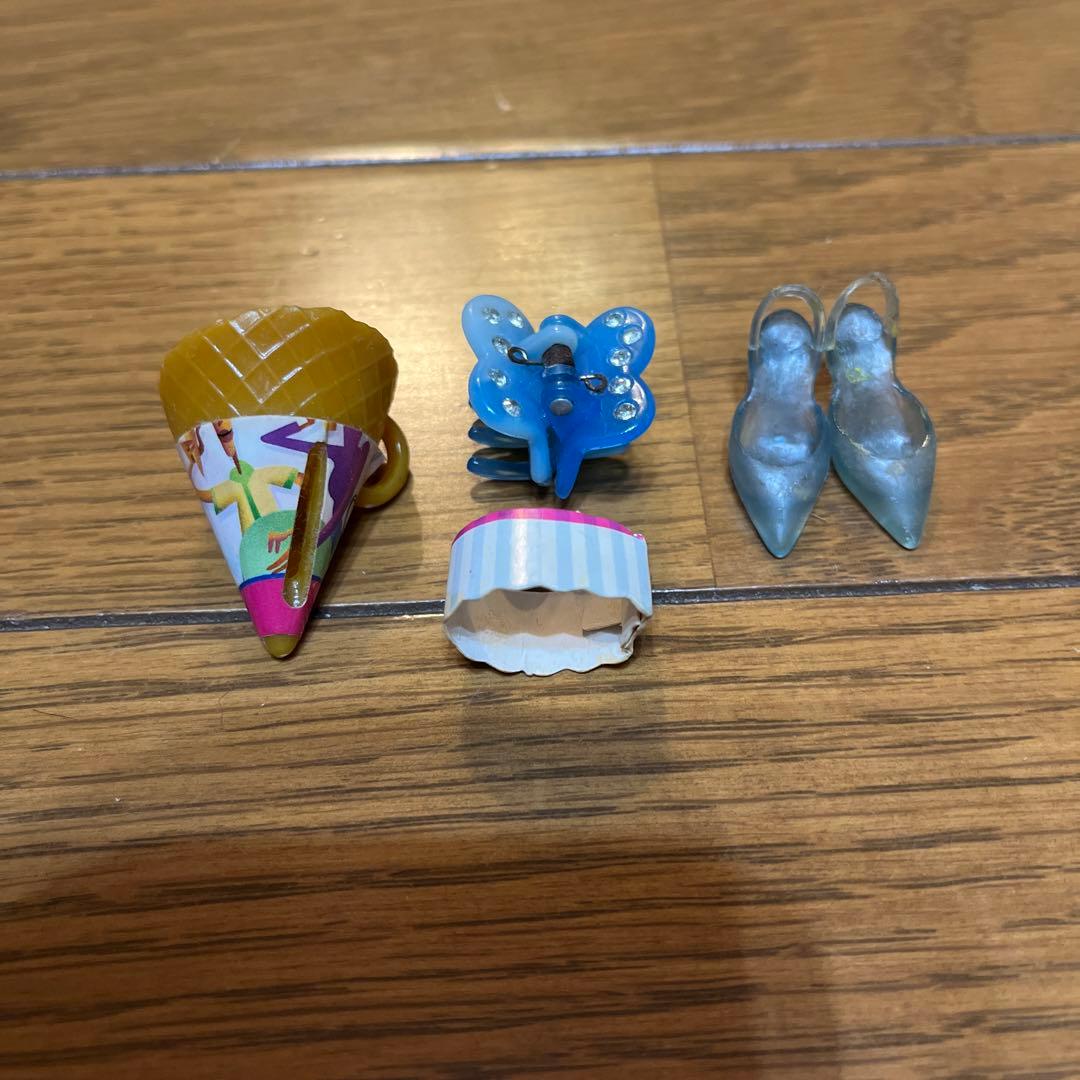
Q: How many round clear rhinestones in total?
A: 10